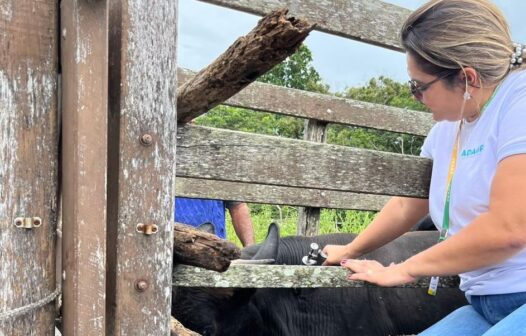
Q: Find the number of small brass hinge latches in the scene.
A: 2